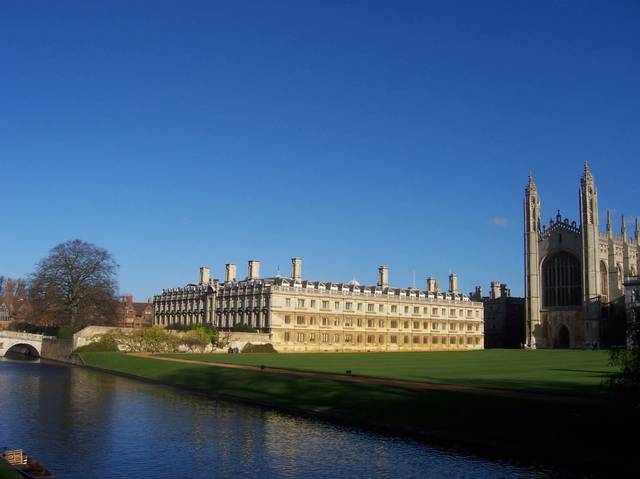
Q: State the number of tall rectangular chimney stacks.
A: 7